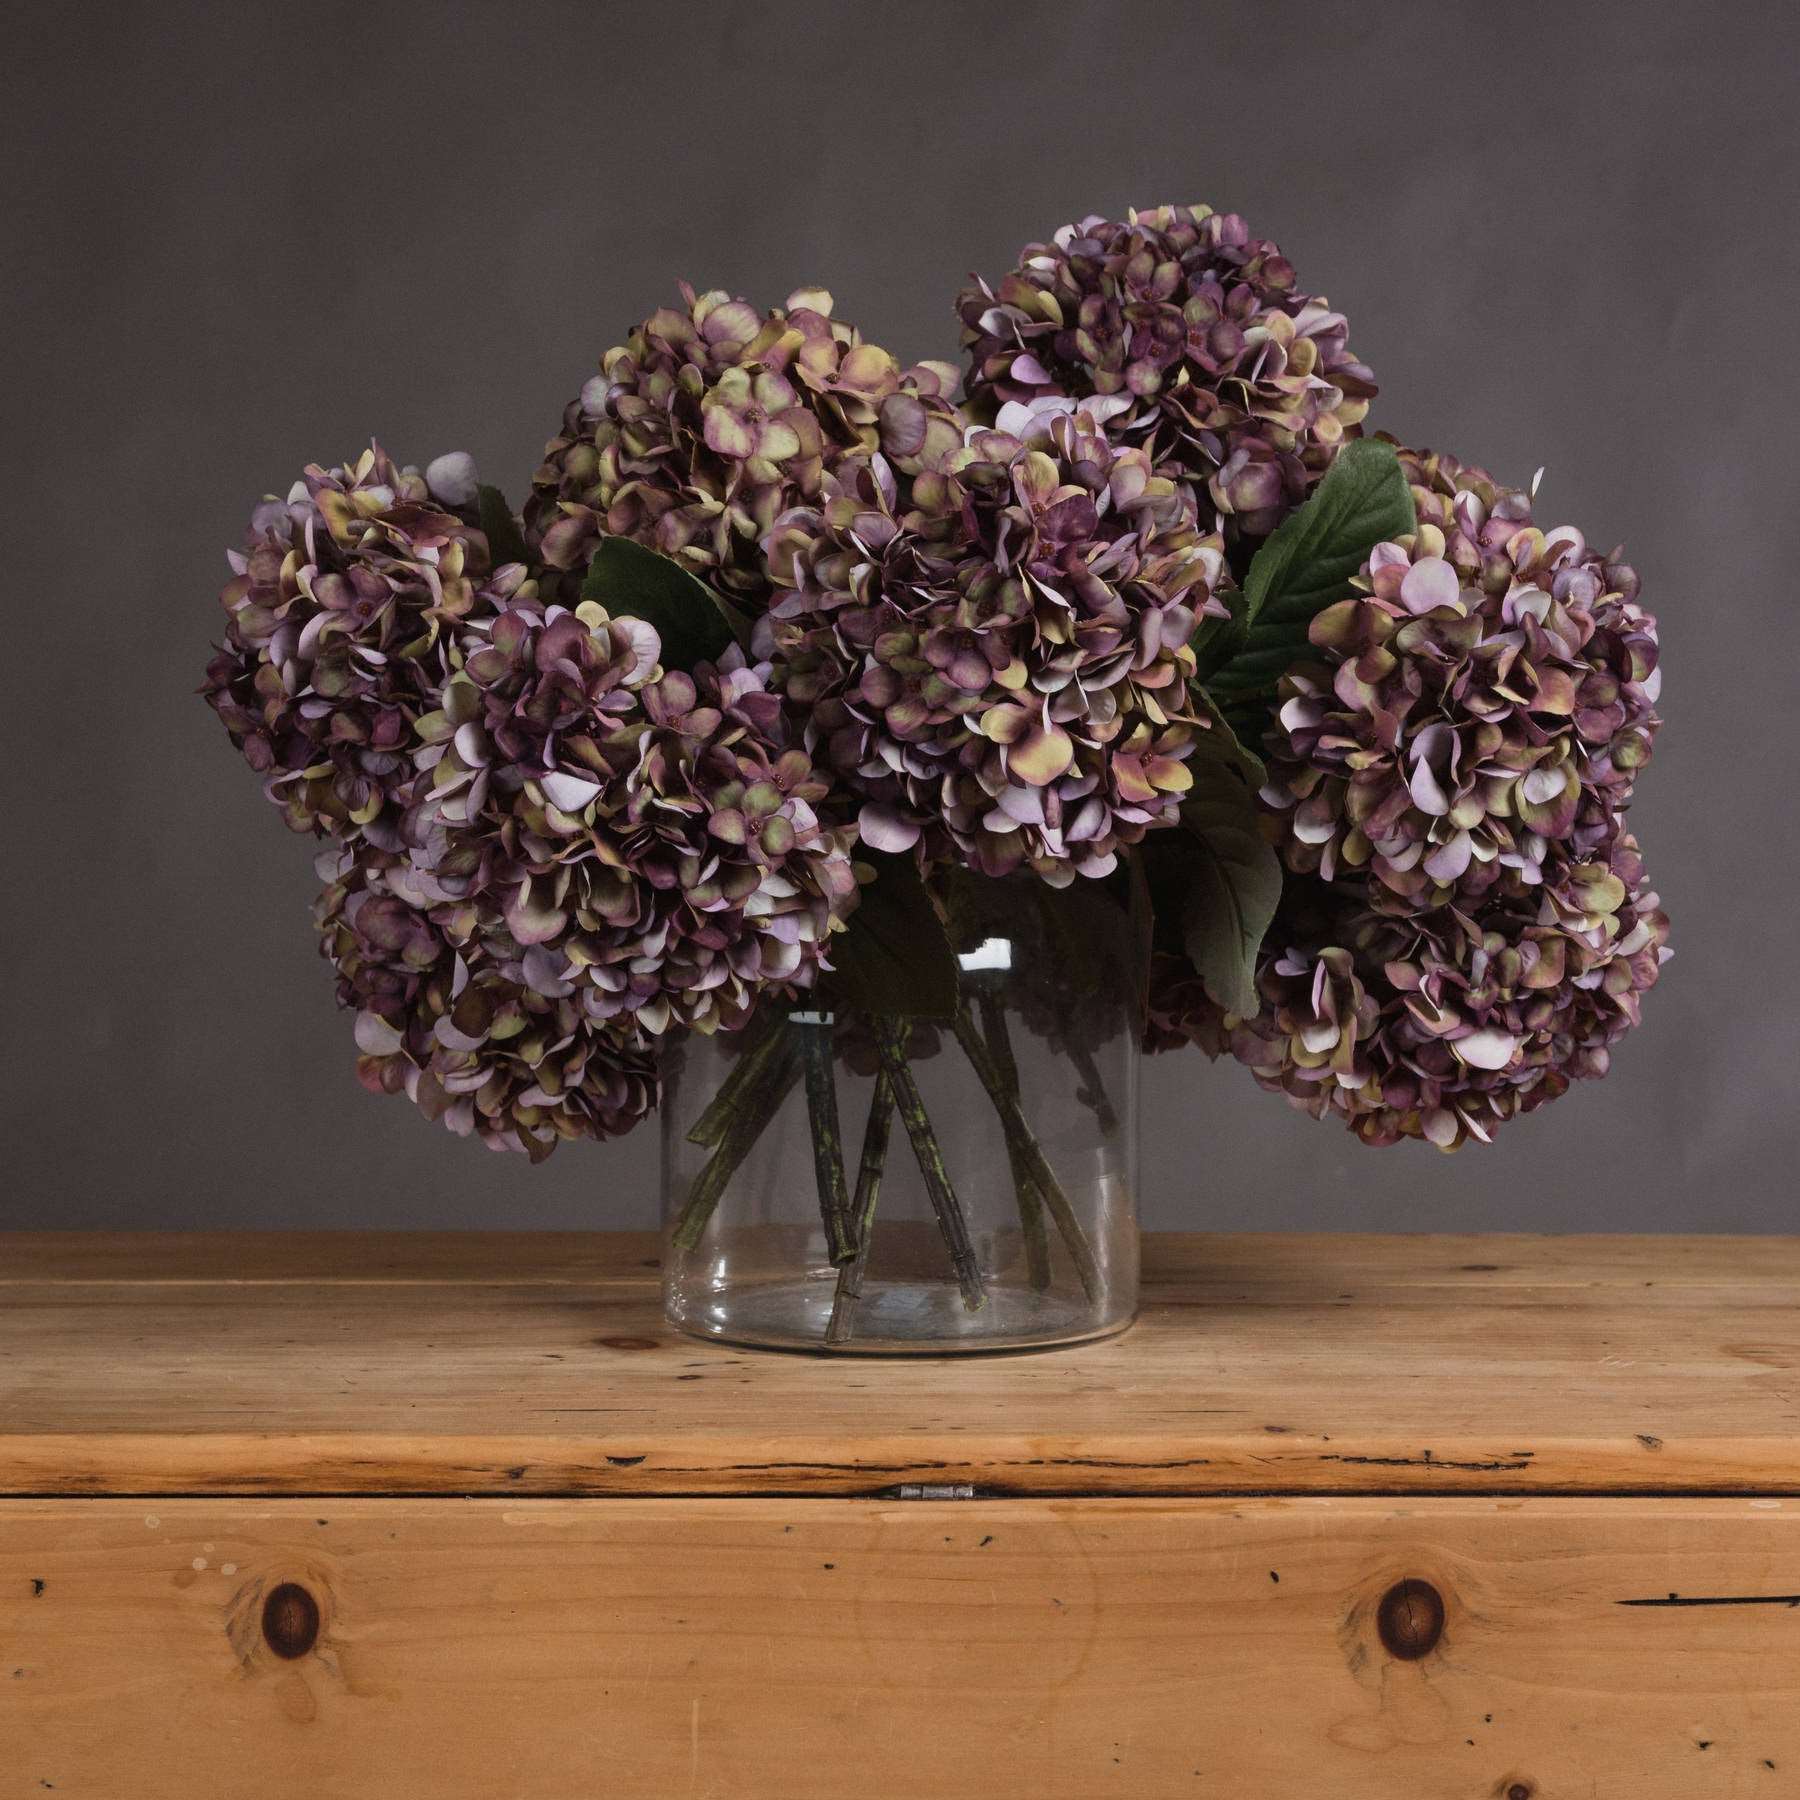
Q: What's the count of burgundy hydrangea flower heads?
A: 8